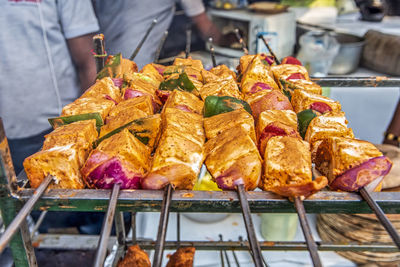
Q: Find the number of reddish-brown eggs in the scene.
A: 0